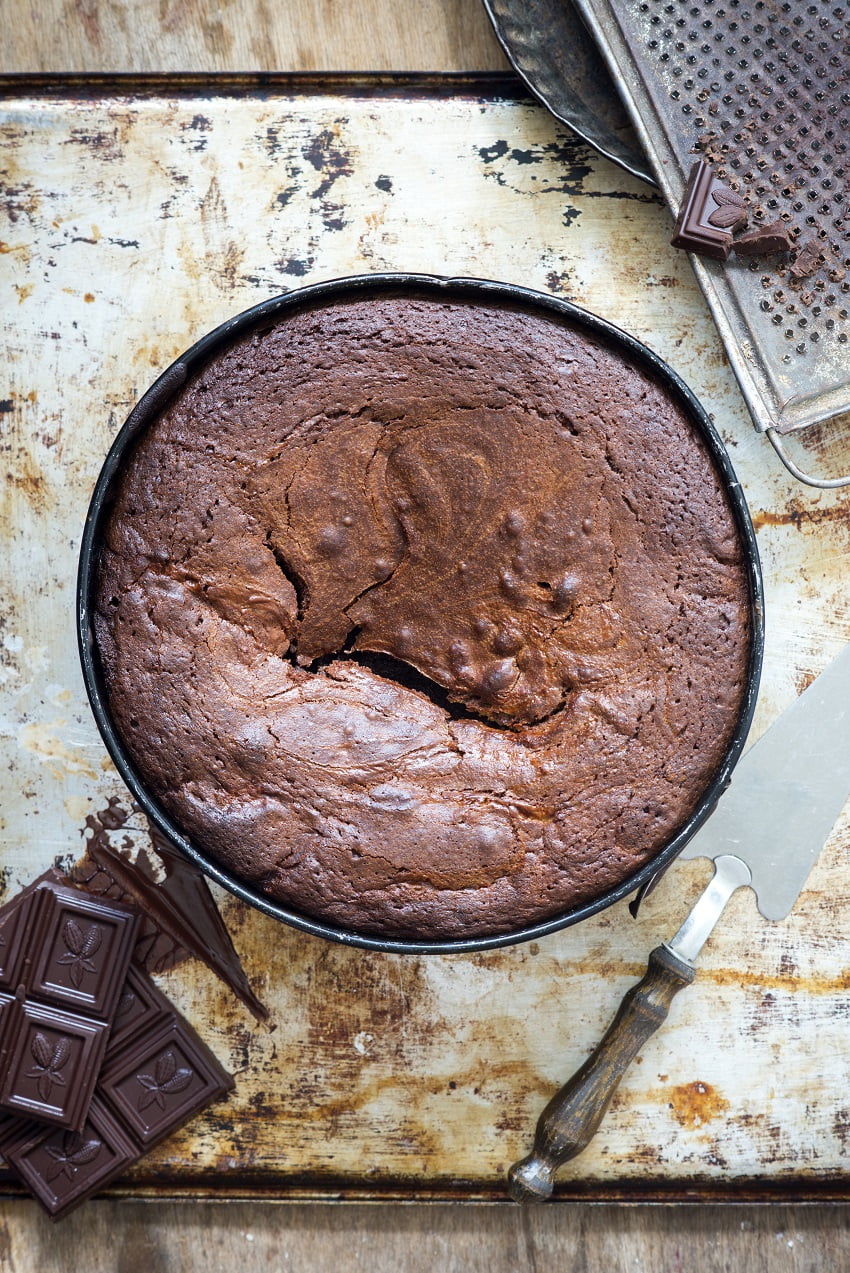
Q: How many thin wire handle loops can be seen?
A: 1